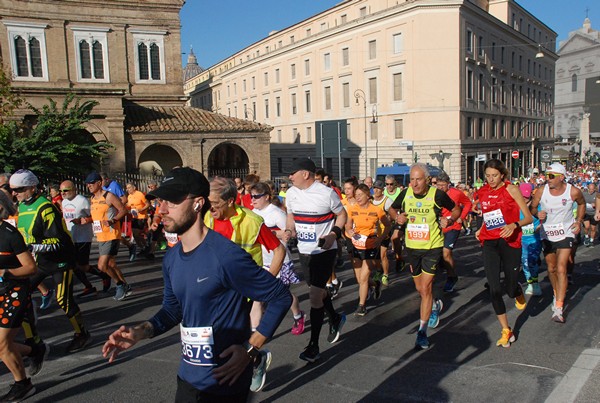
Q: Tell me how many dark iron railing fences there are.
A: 1